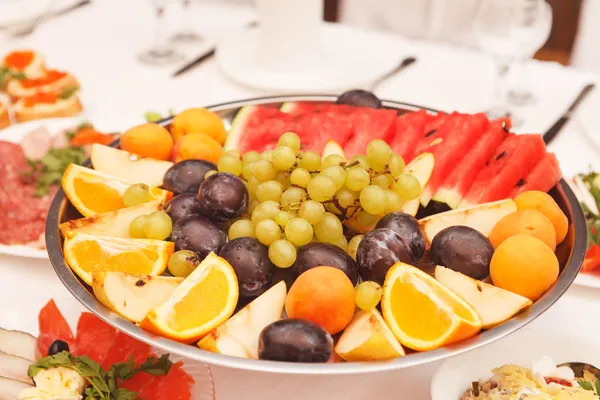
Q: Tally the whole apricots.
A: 7